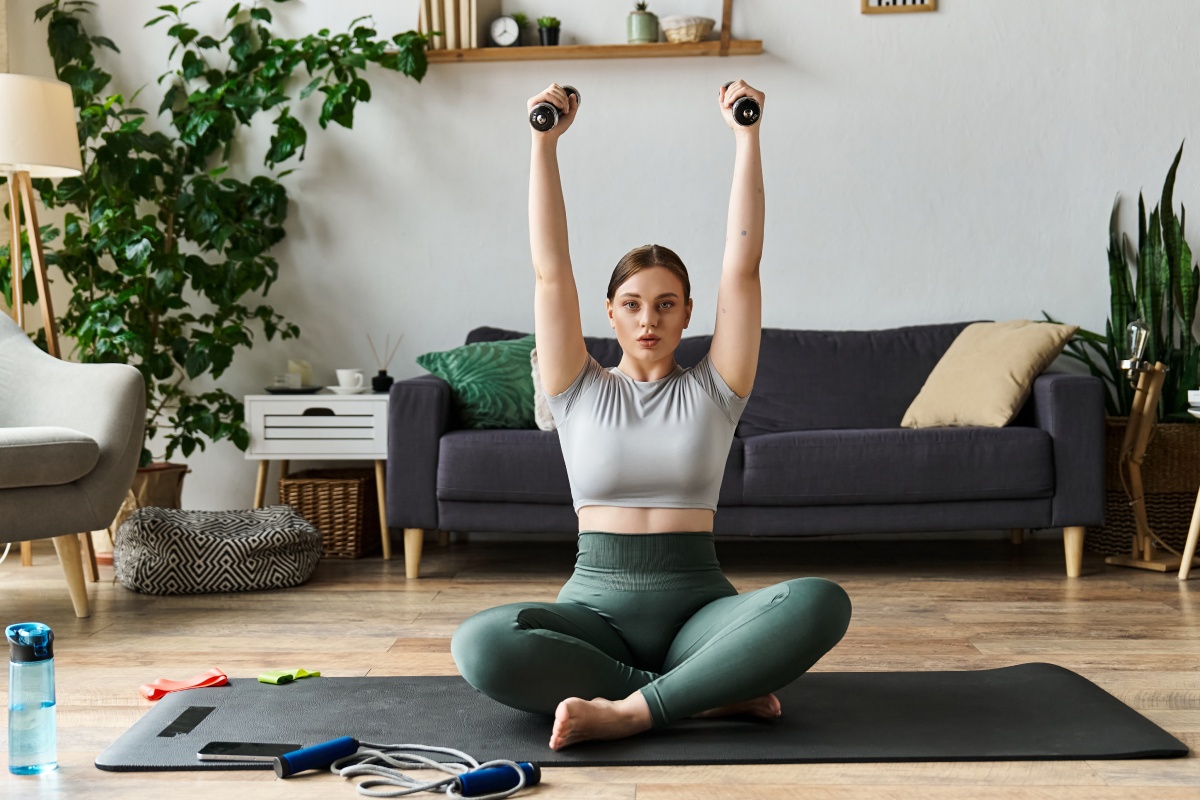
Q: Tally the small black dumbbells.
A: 2